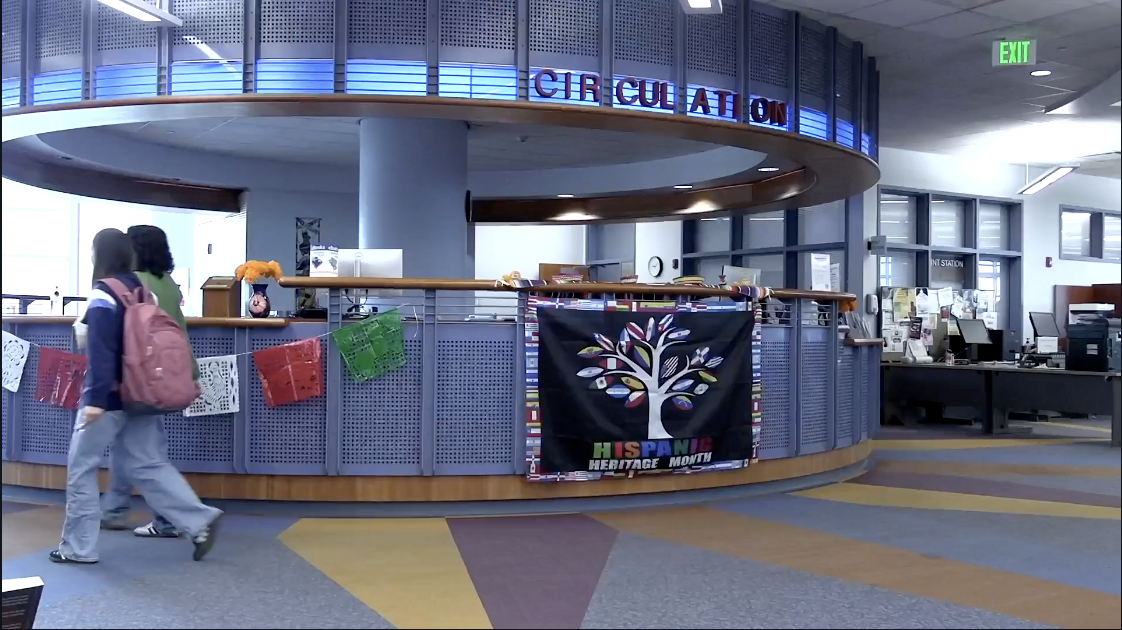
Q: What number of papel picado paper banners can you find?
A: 5